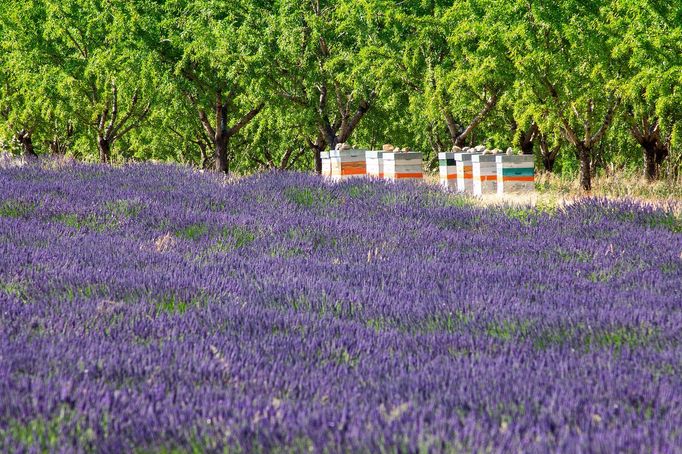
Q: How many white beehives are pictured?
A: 8